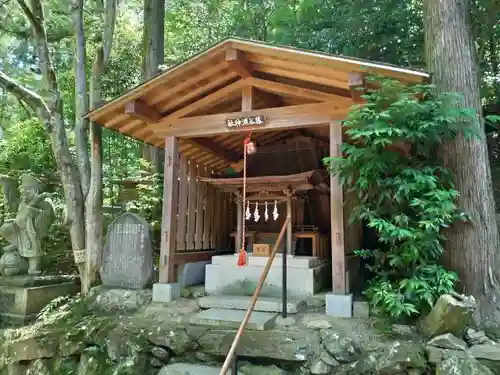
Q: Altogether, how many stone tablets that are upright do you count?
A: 1